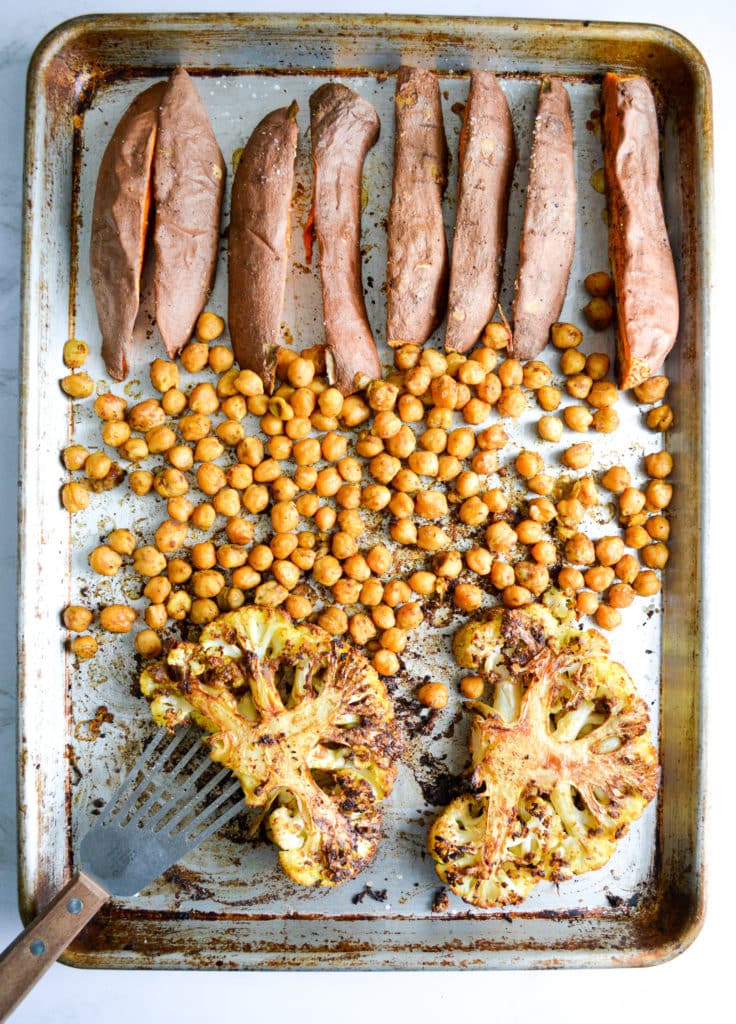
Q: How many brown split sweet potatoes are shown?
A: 8